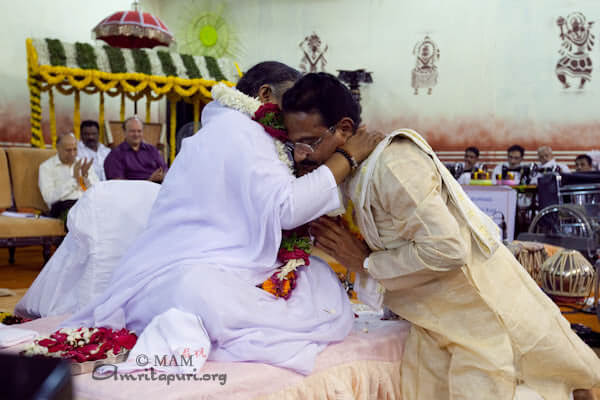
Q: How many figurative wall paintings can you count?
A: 3